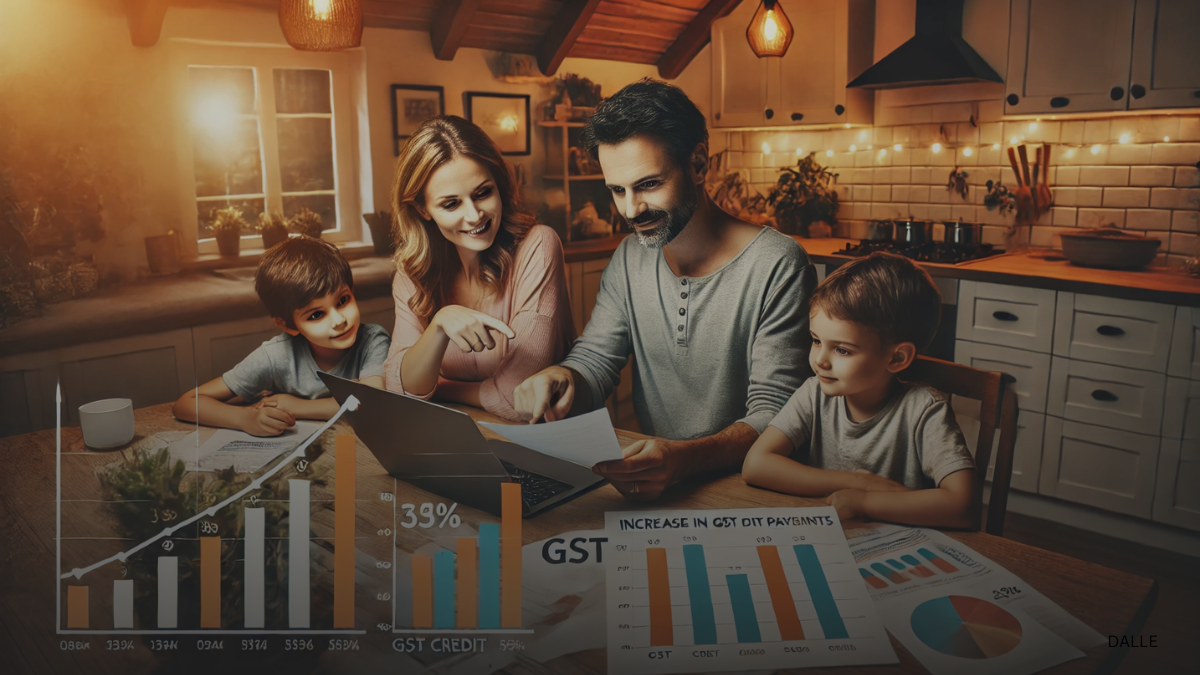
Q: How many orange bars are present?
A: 8